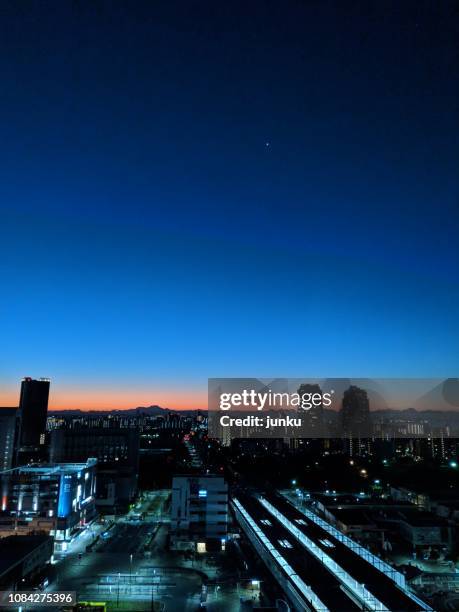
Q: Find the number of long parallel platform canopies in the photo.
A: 2